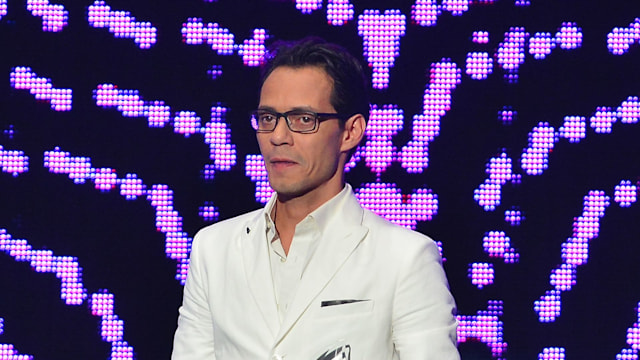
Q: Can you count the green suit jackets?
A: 0